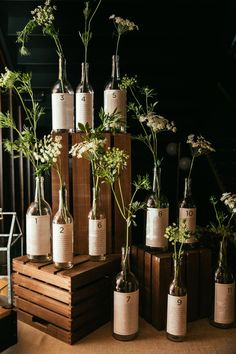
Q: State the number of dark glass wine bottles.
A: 11